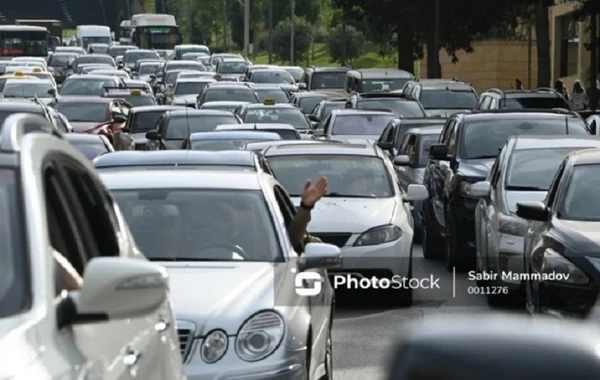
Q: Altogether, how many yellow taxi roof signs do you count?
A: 4